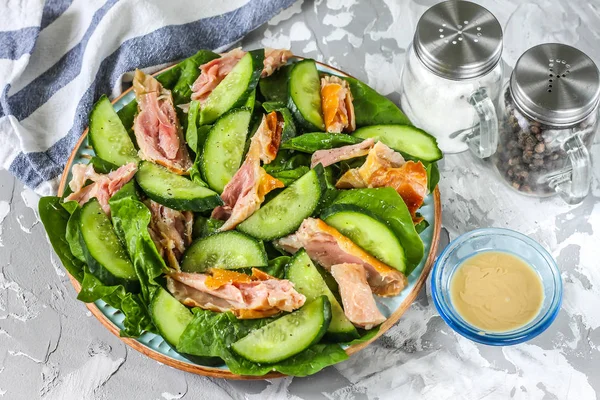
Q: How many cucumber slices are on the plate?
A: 13